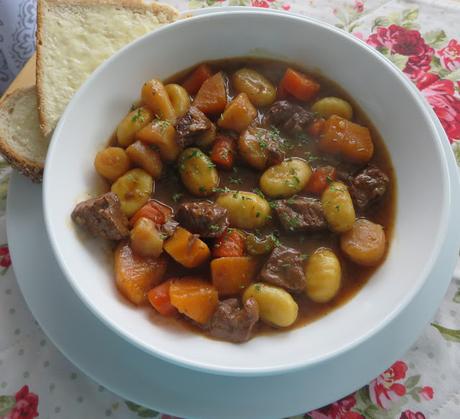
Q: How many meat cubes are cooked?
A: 8